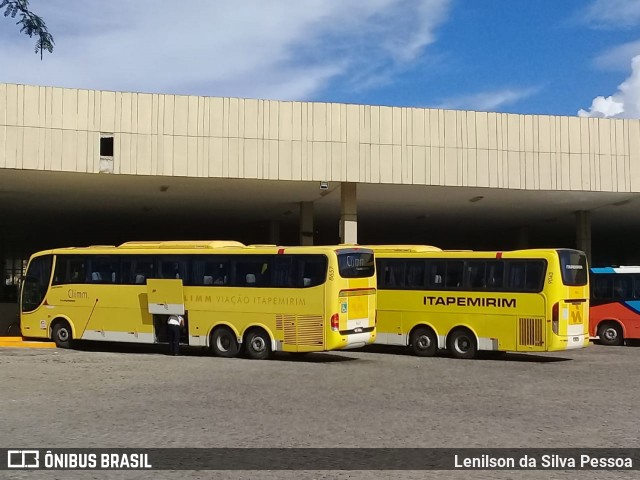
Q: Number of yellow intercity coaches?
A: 2